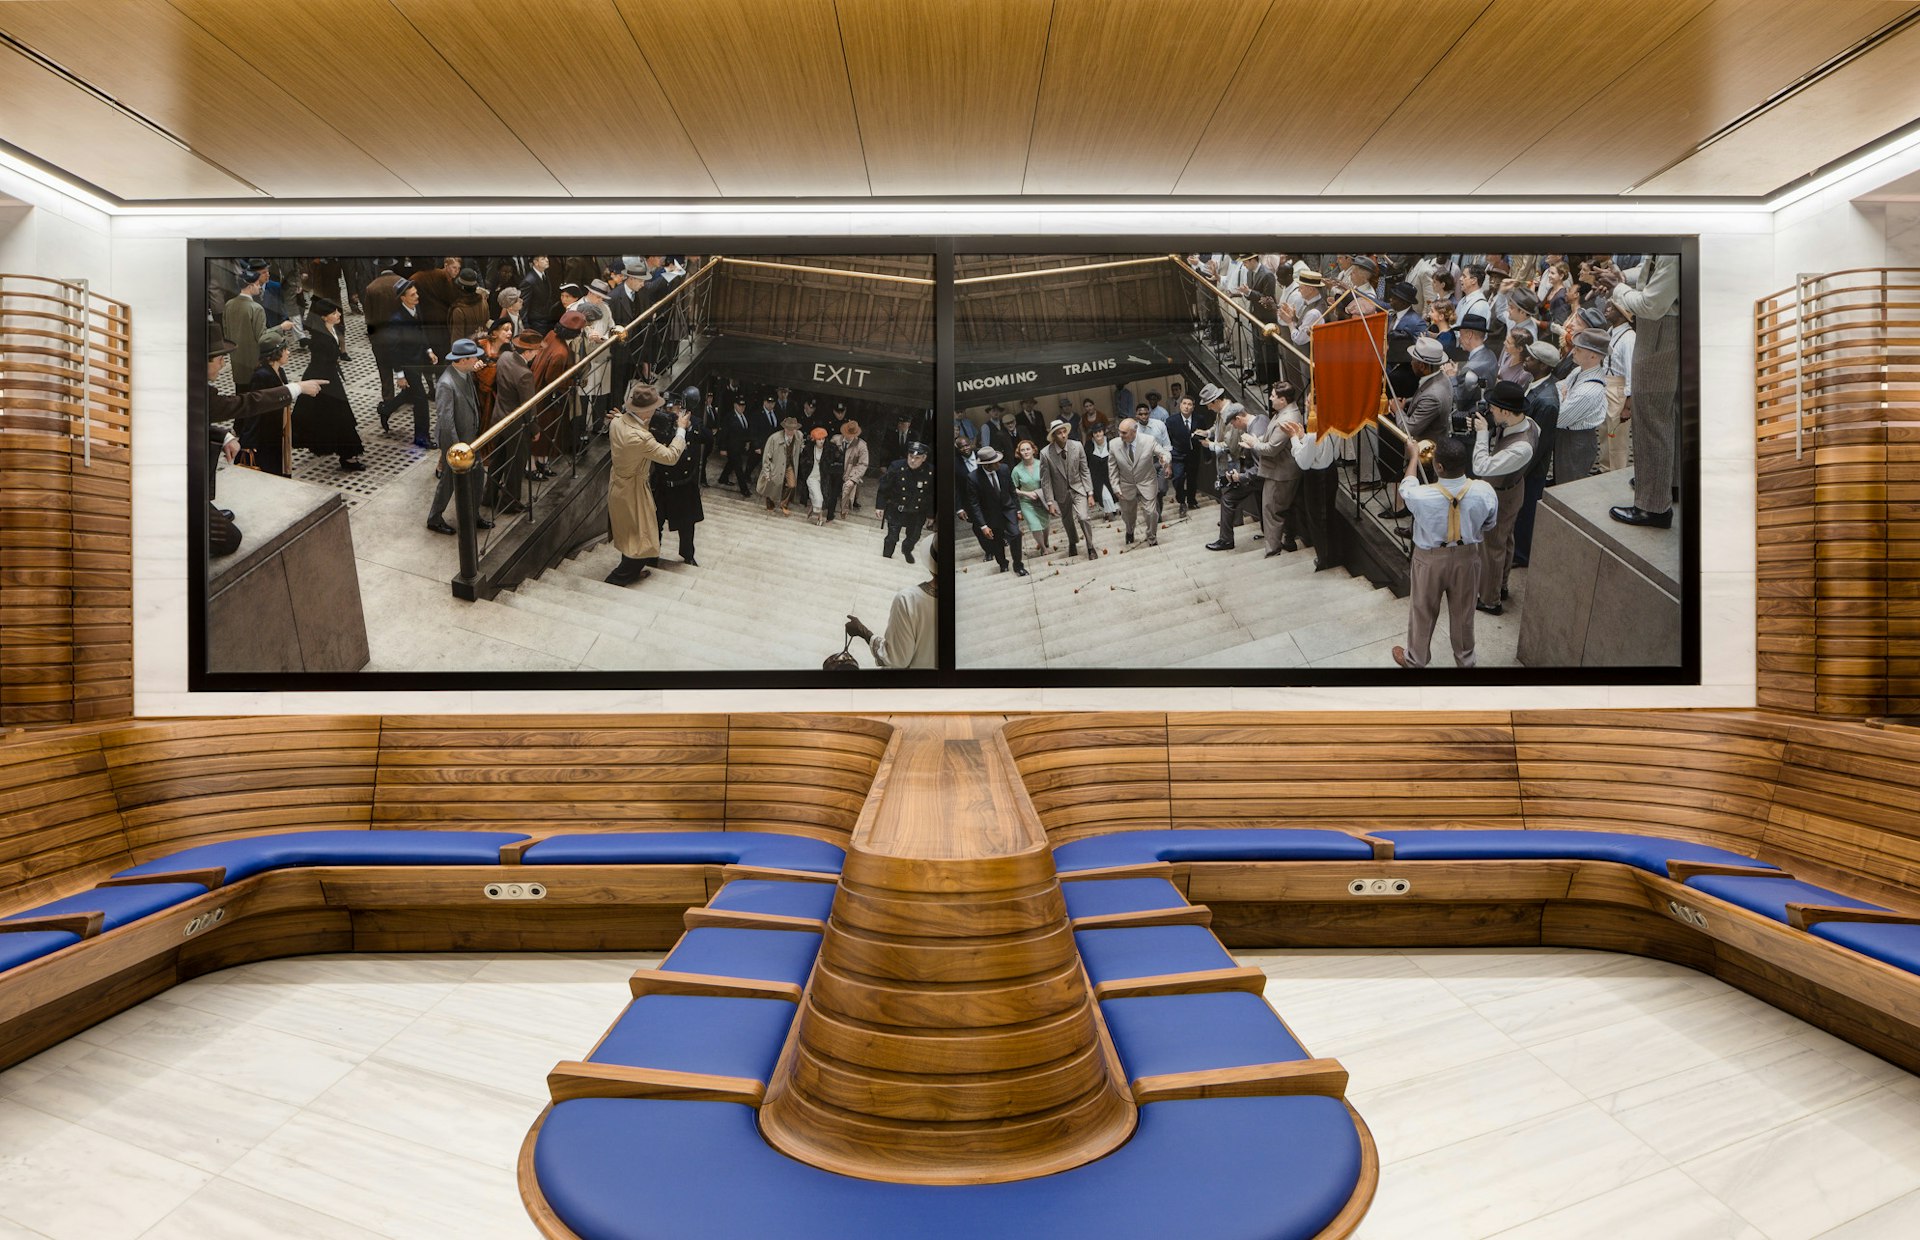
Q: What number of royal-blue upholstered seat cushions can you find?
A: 15